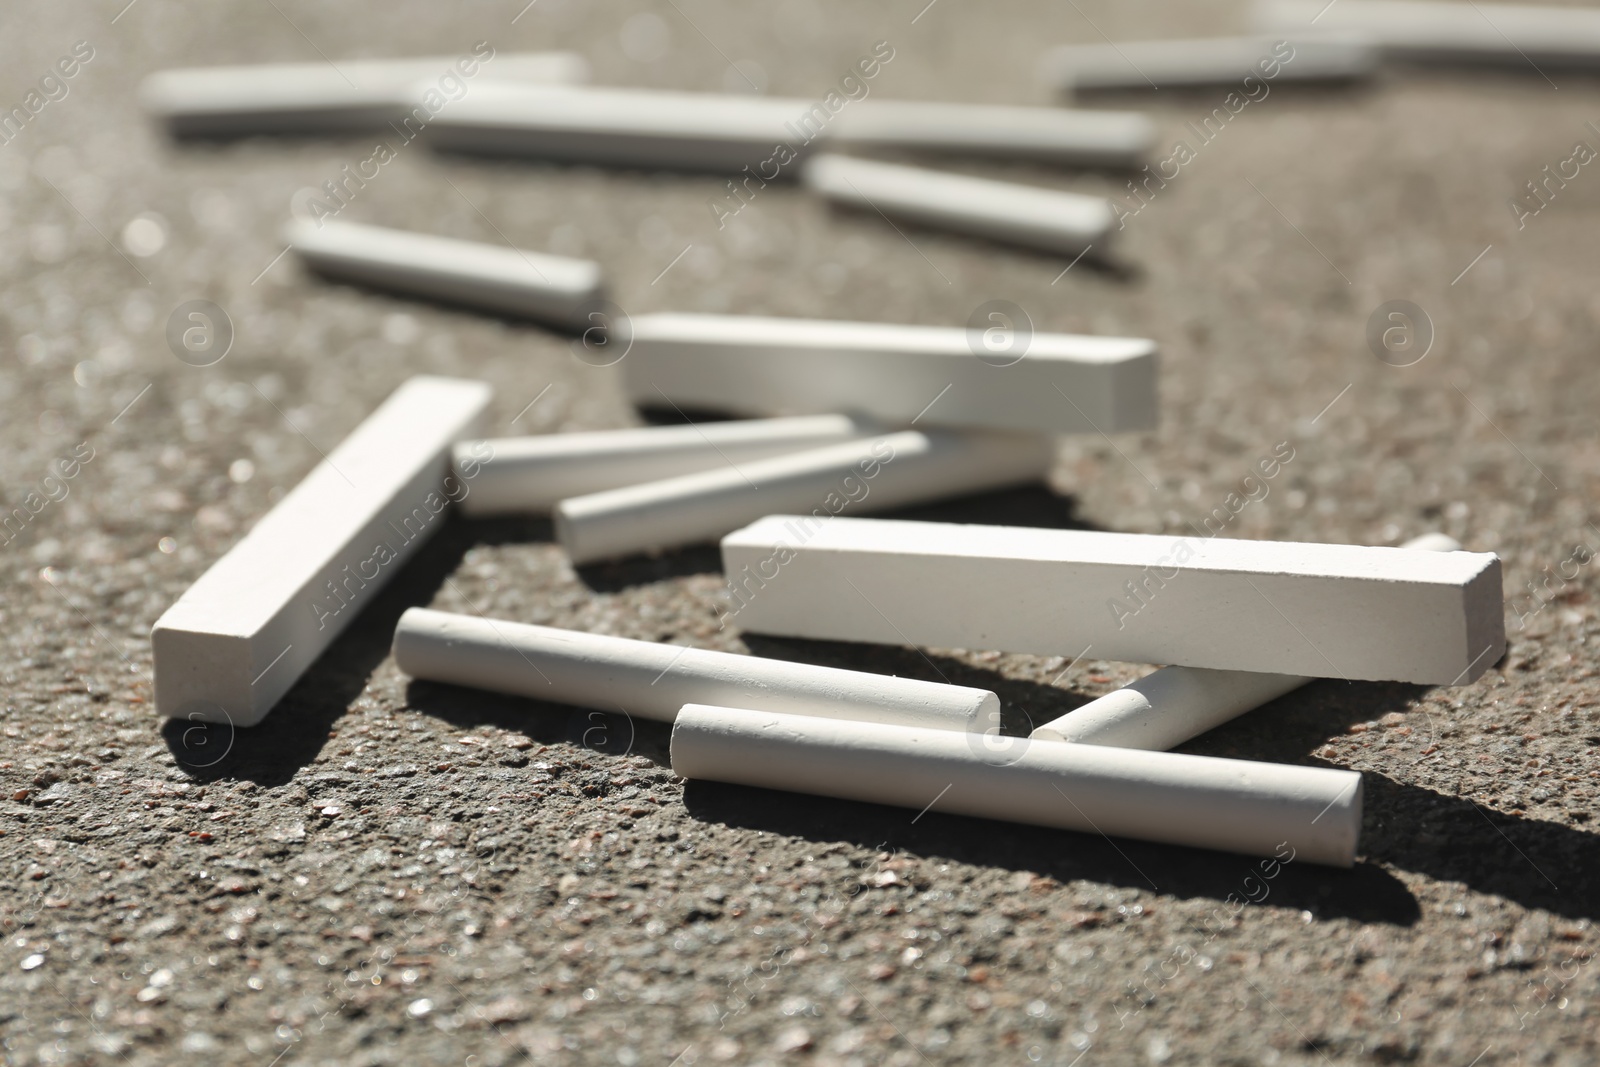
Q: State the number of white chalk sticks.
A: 15